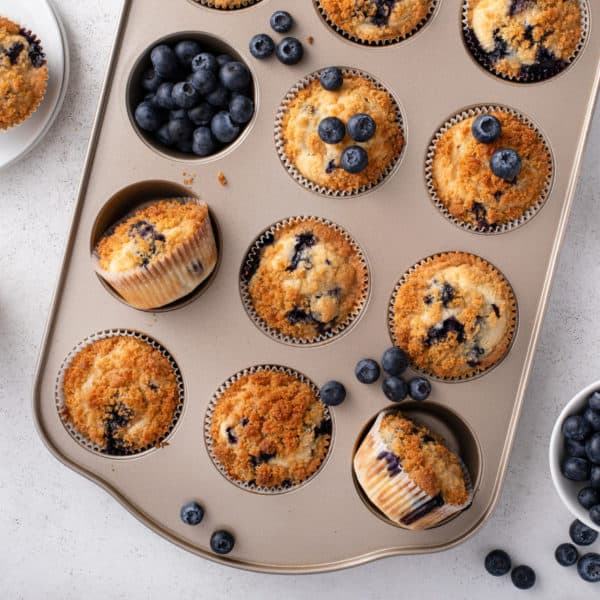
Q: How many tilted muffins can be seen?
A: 2